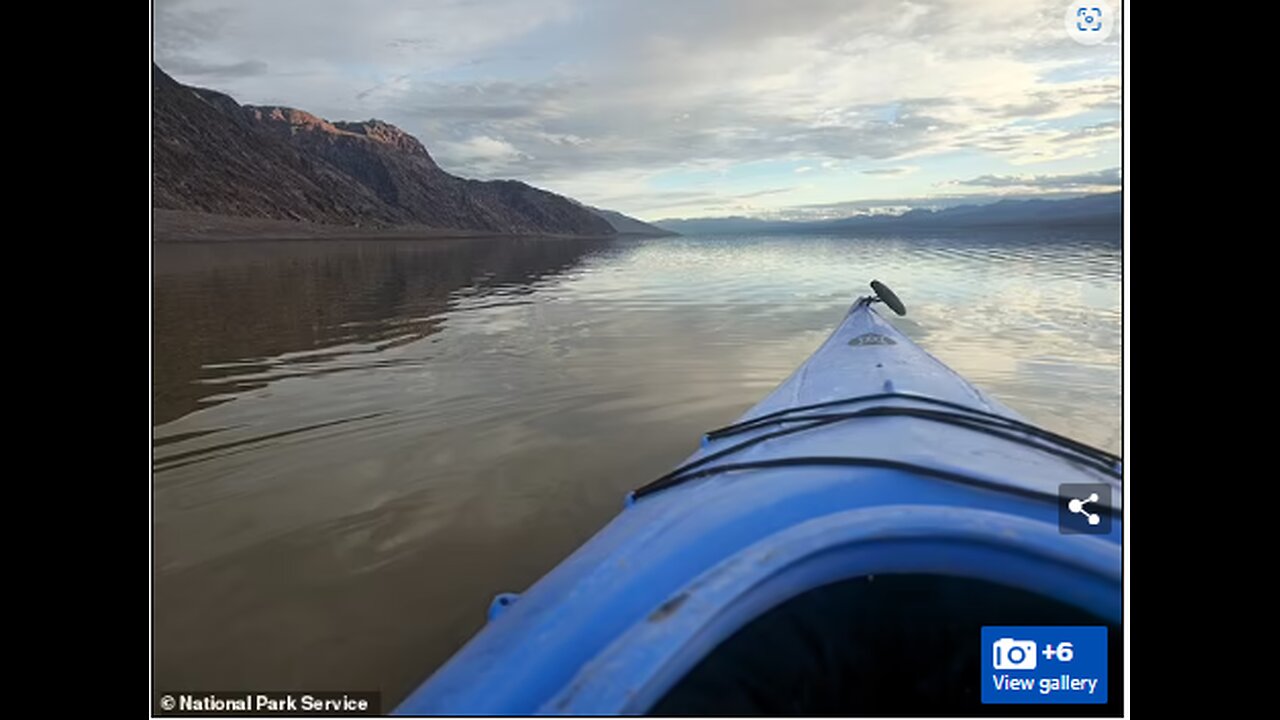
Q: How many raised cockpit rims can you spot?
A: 1